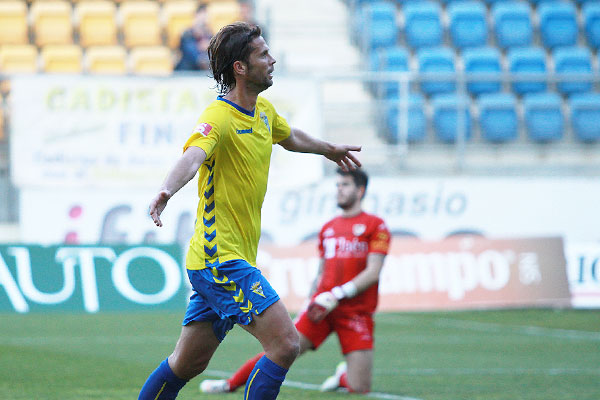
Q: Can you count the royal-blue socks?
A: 2